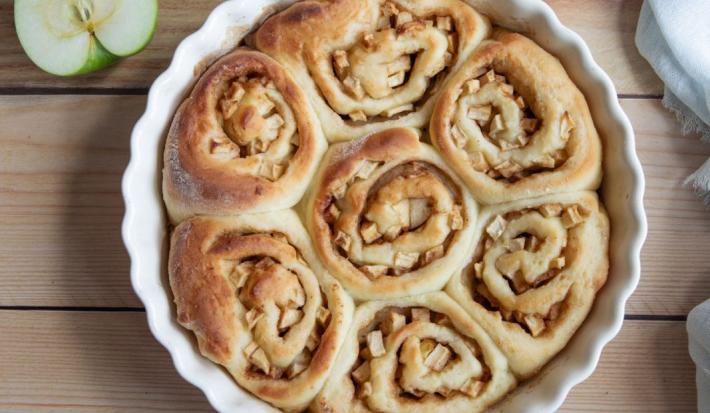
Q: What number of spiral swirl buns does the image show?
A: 7